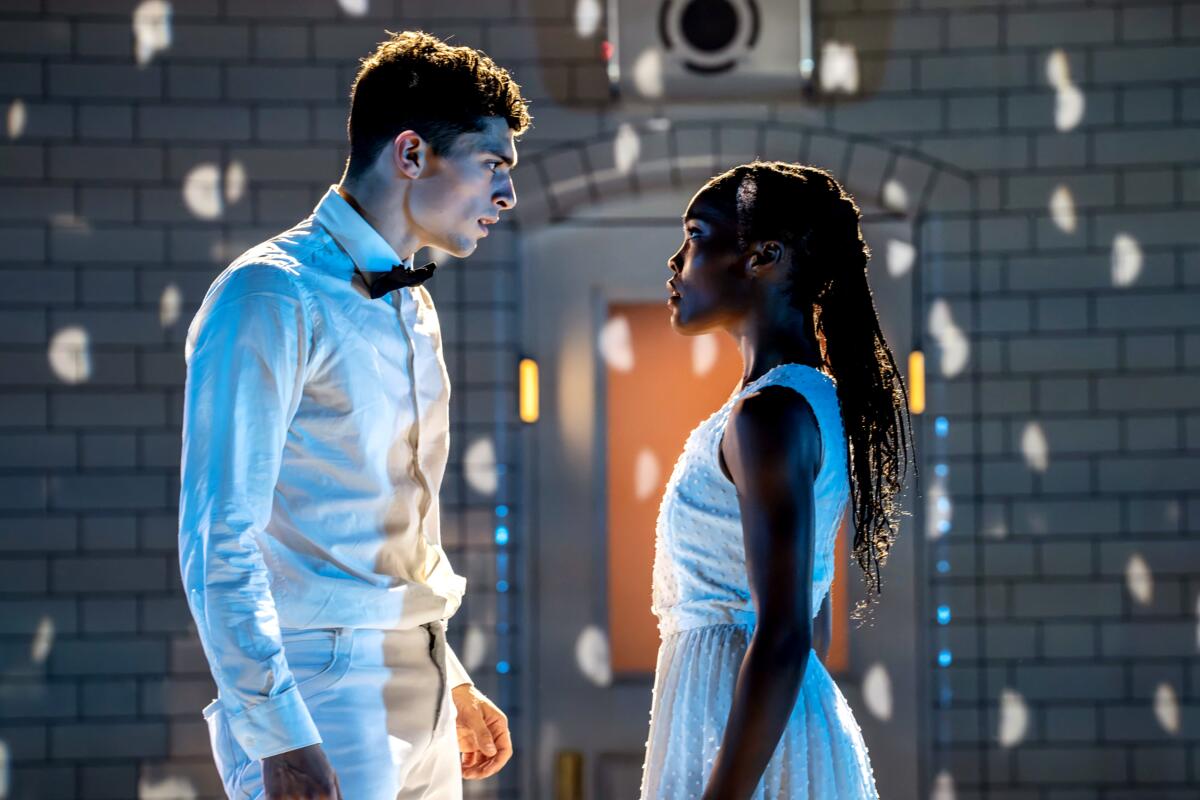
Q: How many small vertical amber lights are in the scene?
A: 2